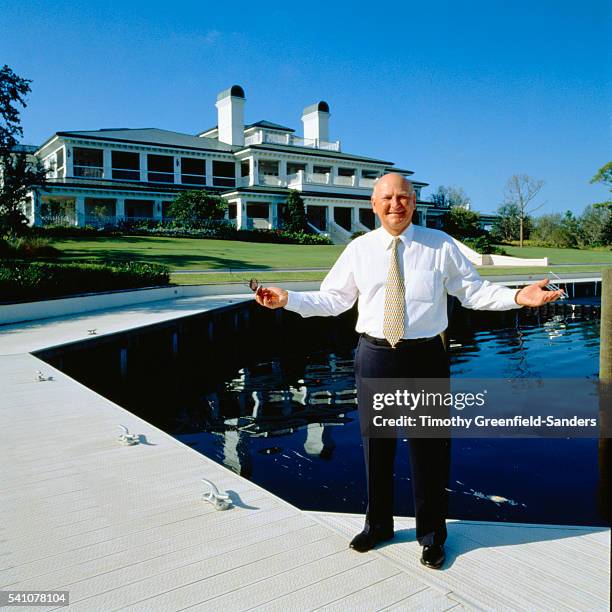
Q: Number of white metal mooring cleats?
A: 4